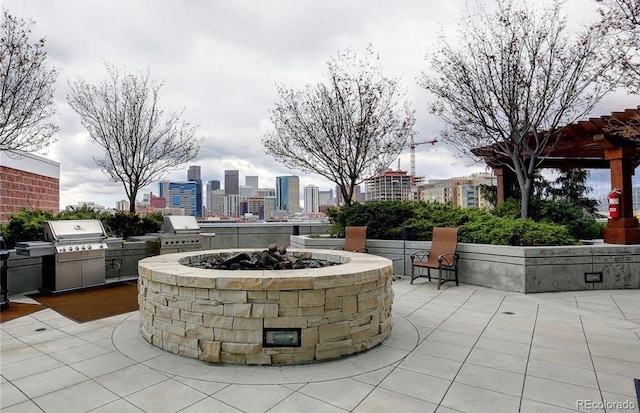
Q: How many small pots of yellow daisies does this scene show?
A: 0